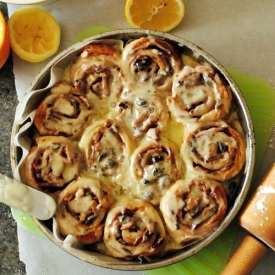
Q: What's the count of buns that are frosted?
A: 12